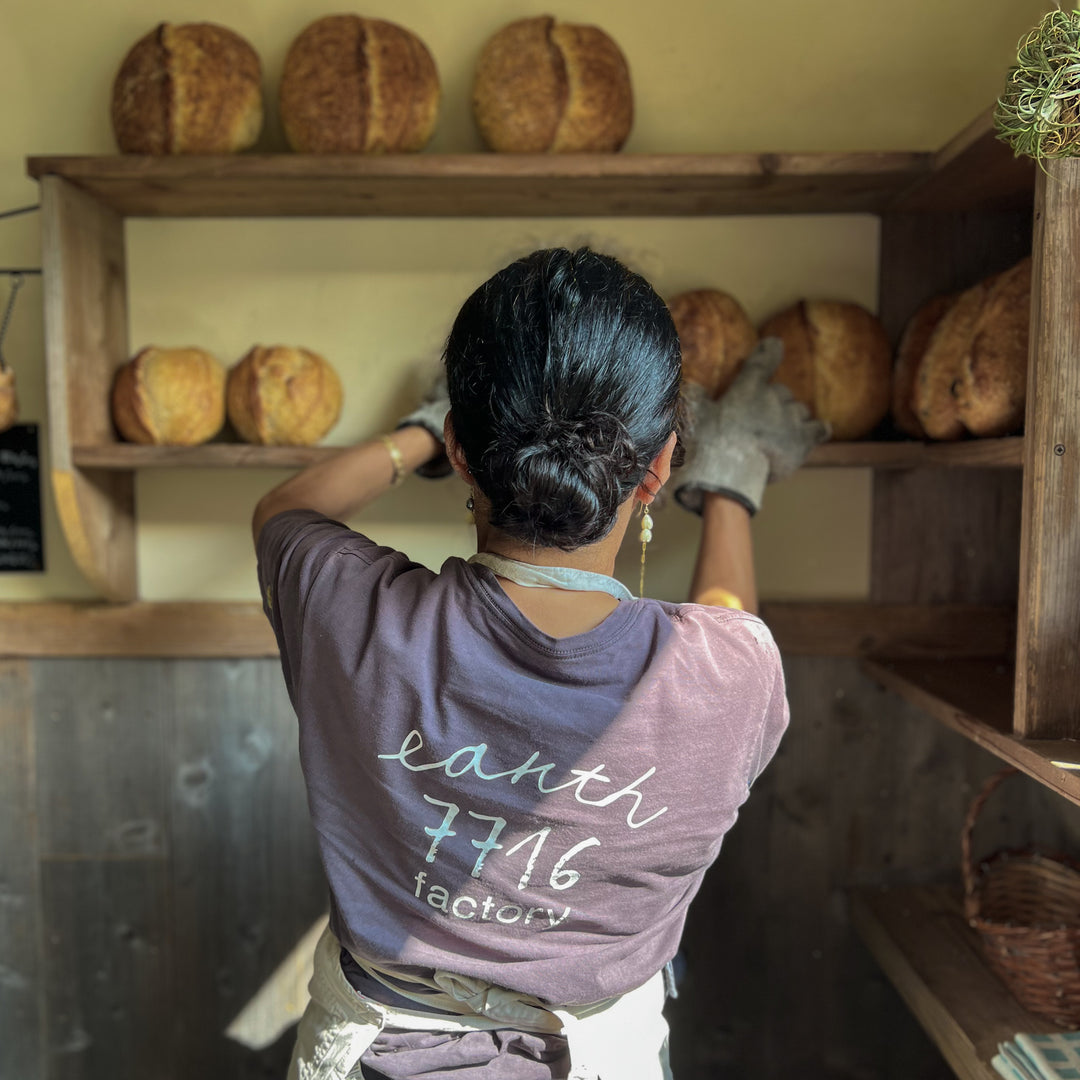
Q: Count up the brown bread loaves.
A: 9